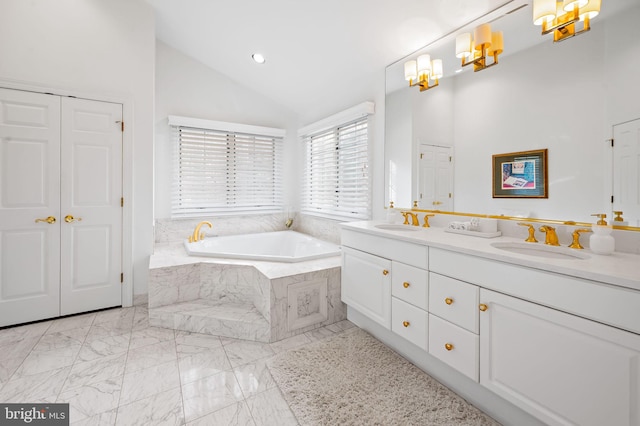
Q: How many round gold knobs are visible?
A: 6